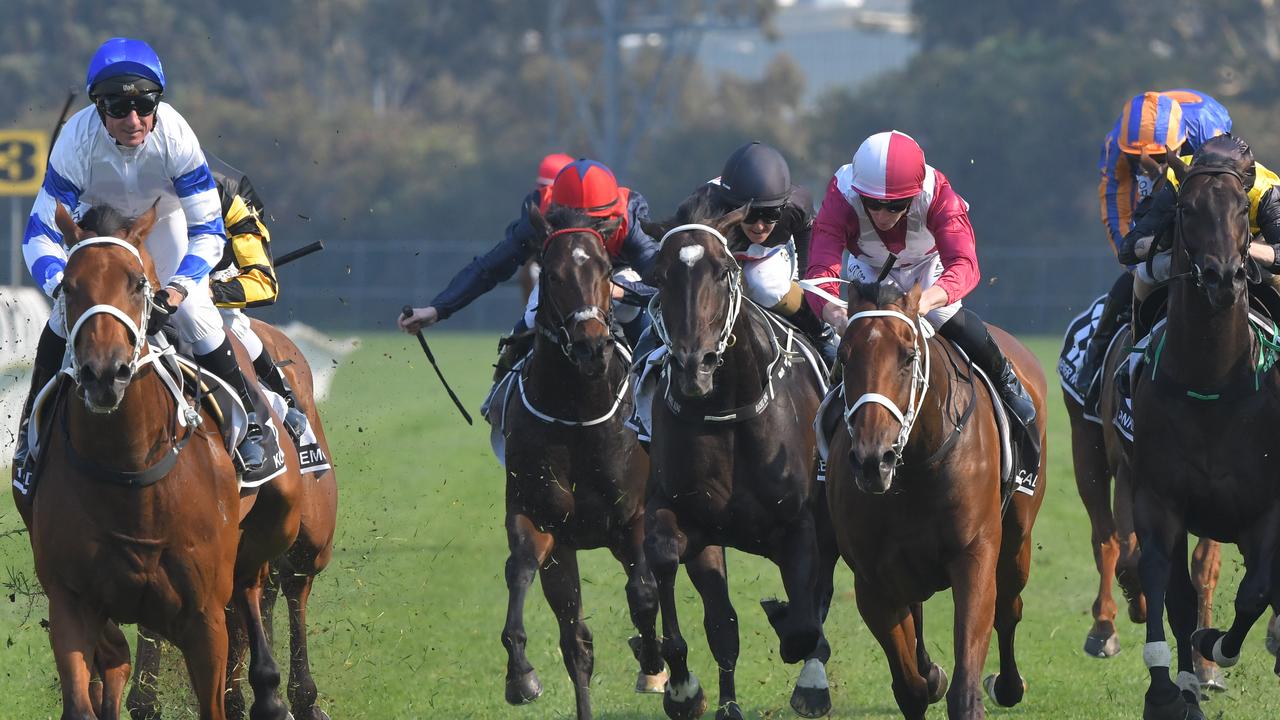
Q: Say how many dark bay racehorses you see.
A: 3